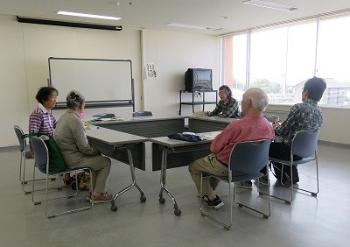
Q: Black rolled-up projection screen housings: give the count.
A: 1